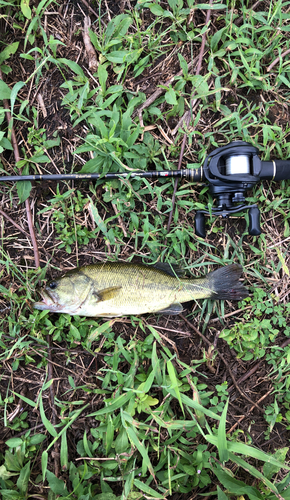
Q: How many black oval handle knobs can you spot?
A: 2